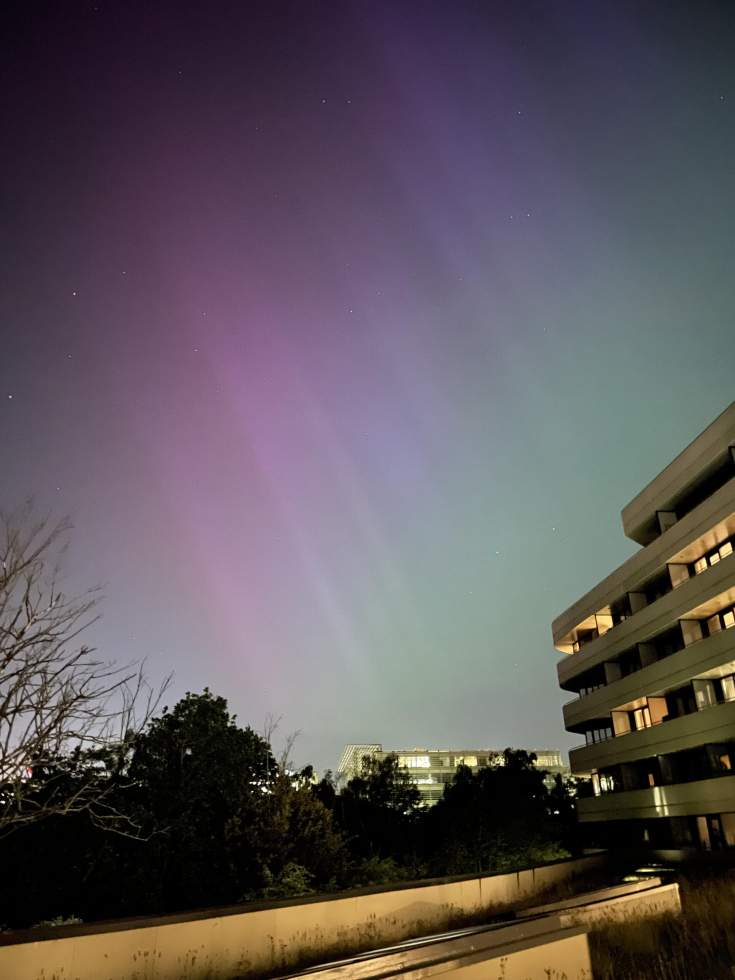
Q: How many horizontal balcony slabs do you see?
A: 6